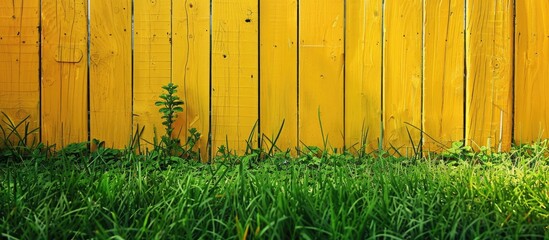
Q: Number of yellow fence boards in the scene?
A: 13